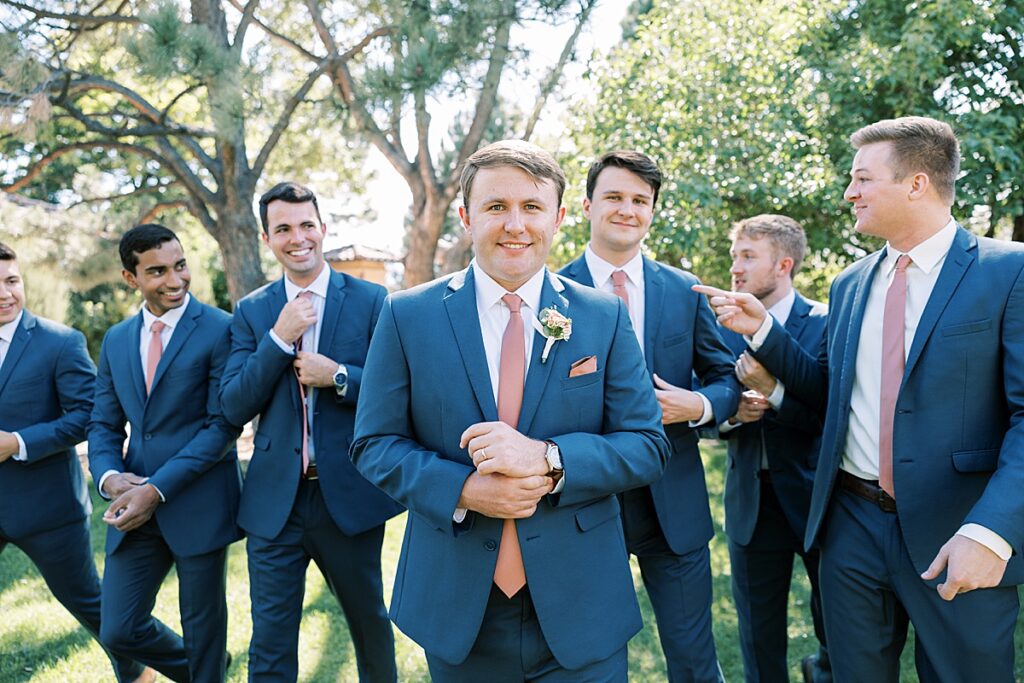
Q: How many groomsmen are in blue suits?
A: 6